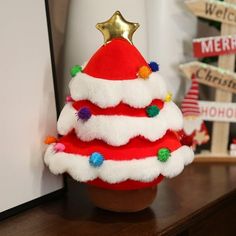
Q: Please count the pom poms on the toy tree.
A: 11